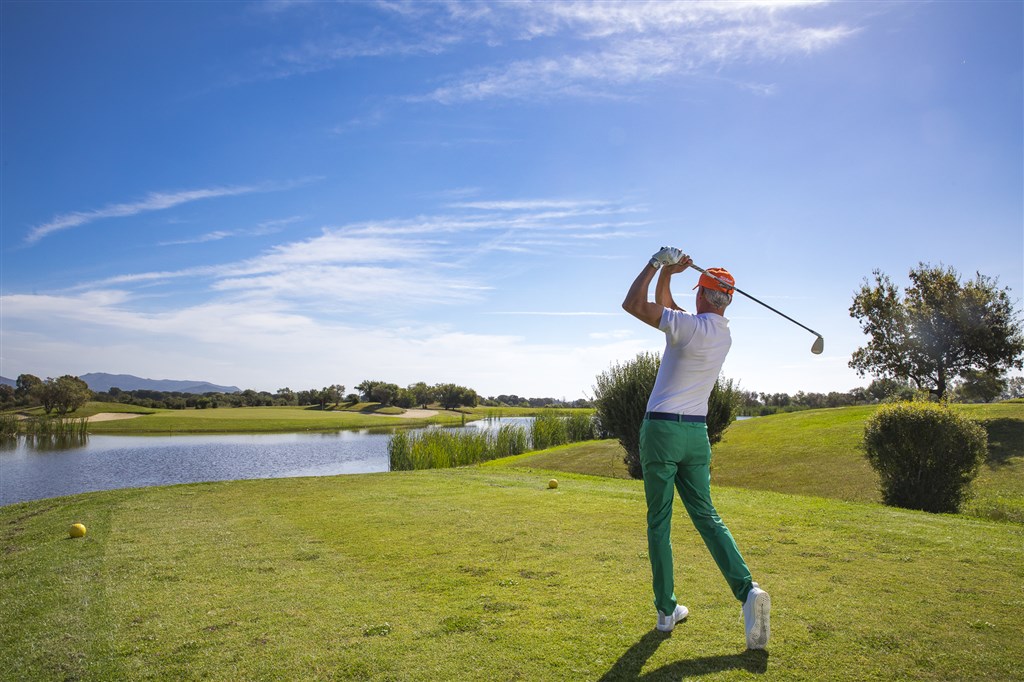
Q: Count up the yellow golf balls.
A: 2